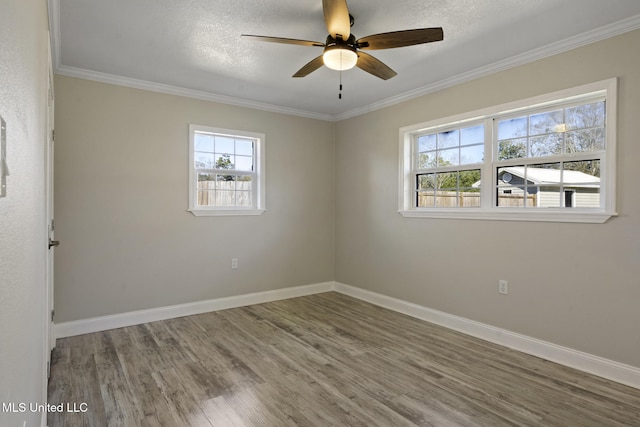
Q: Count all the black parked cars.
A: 0